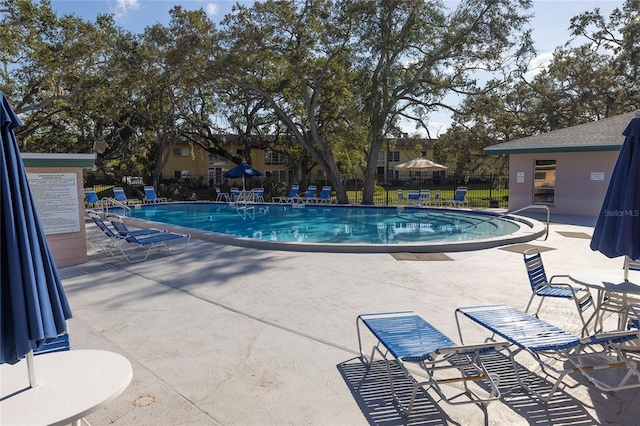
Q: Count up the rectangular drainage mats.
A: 3